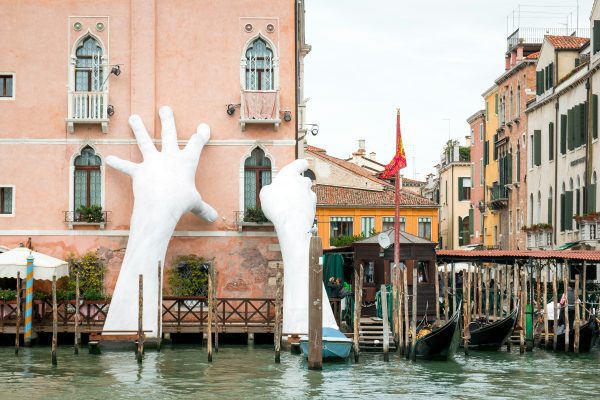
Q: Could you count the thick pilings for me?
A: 1